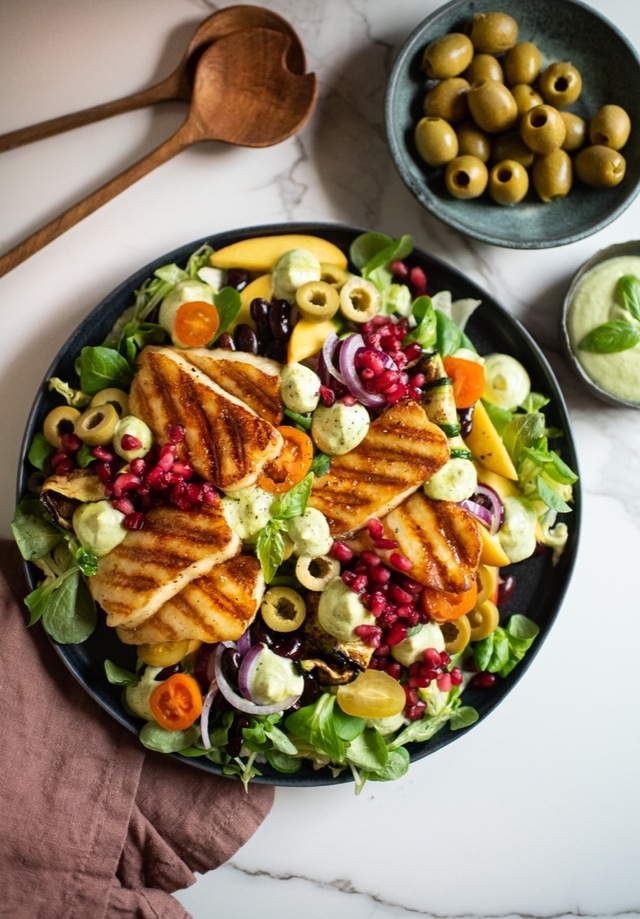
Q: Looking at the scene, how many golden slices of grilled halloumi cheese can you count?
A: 6